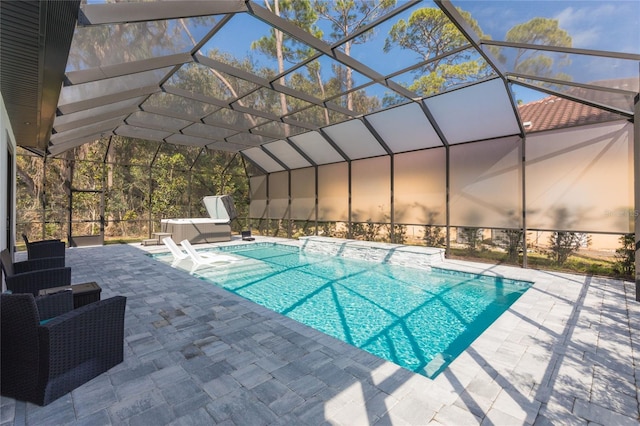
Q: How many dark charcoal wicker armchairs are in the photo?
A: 3